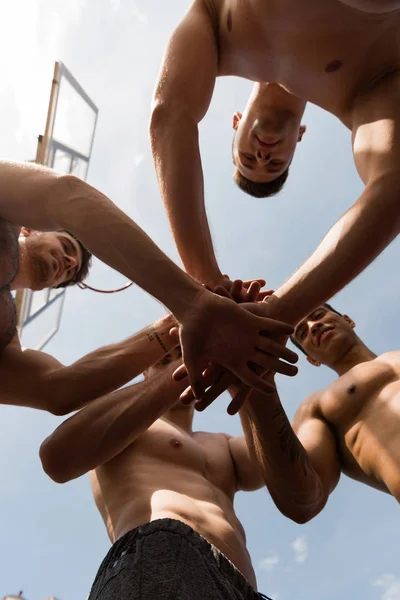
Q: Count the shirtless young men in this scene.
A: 4